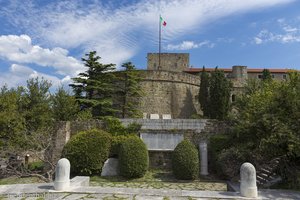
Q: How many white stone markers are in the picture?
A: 2